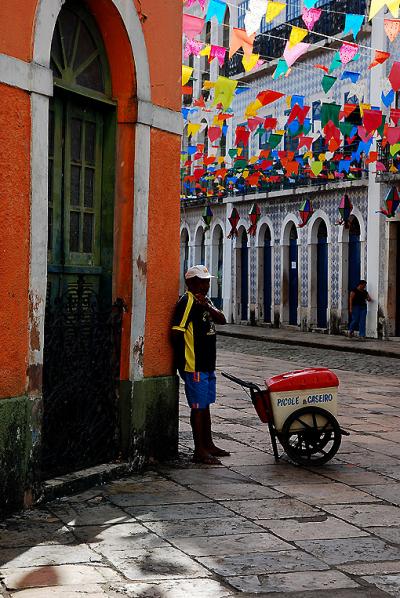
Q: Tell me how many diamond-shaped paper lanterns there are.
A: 6